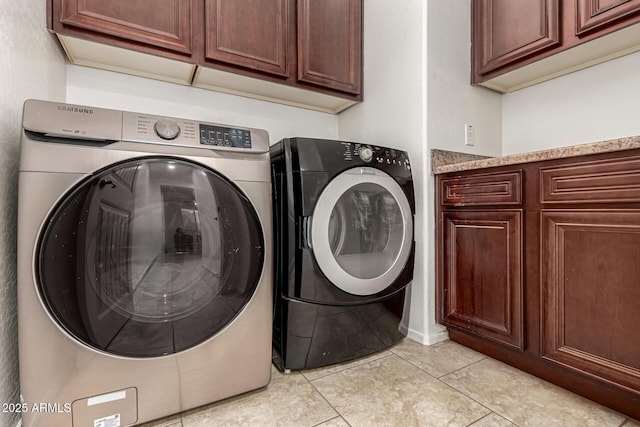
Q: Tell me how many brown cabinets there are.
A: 7